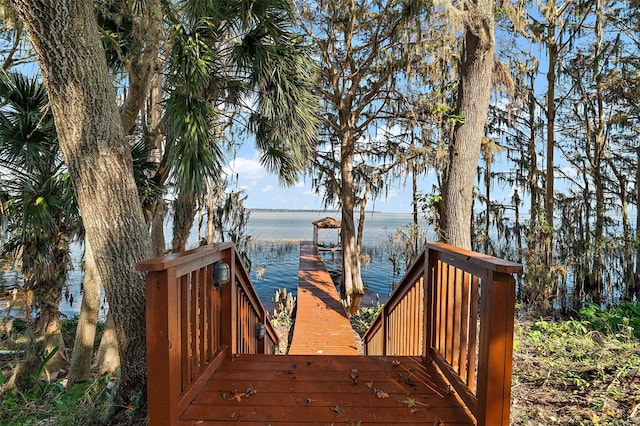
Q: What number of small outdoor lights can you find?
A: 2